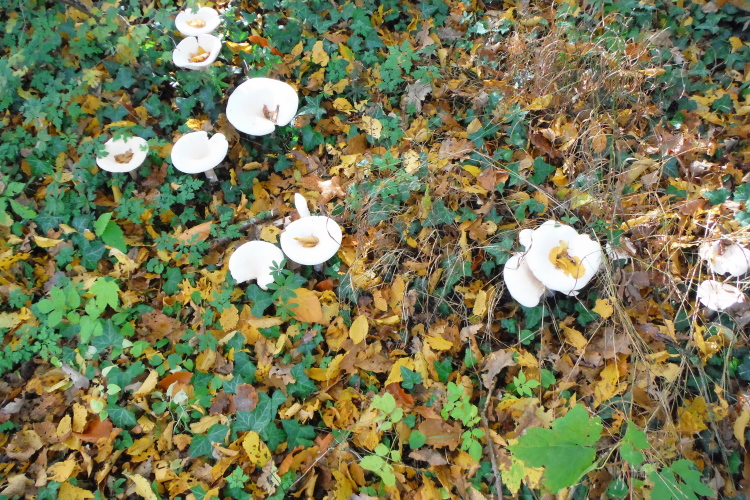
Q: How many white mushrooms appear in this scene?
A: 11